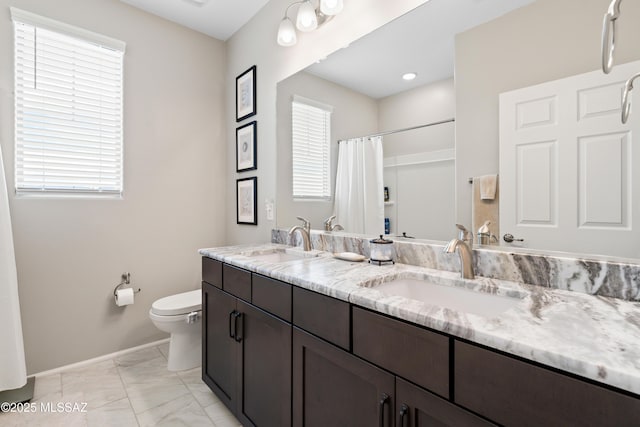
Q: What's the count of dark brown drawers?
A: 6